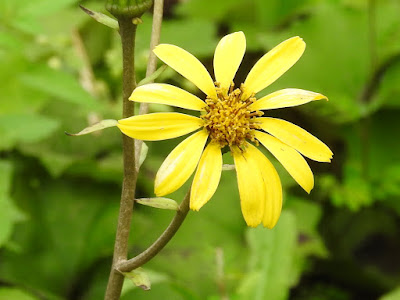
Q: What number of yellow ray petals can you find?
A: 12